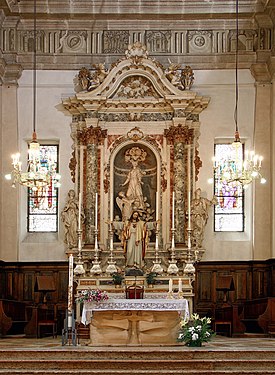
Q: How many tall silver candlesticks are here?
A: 6